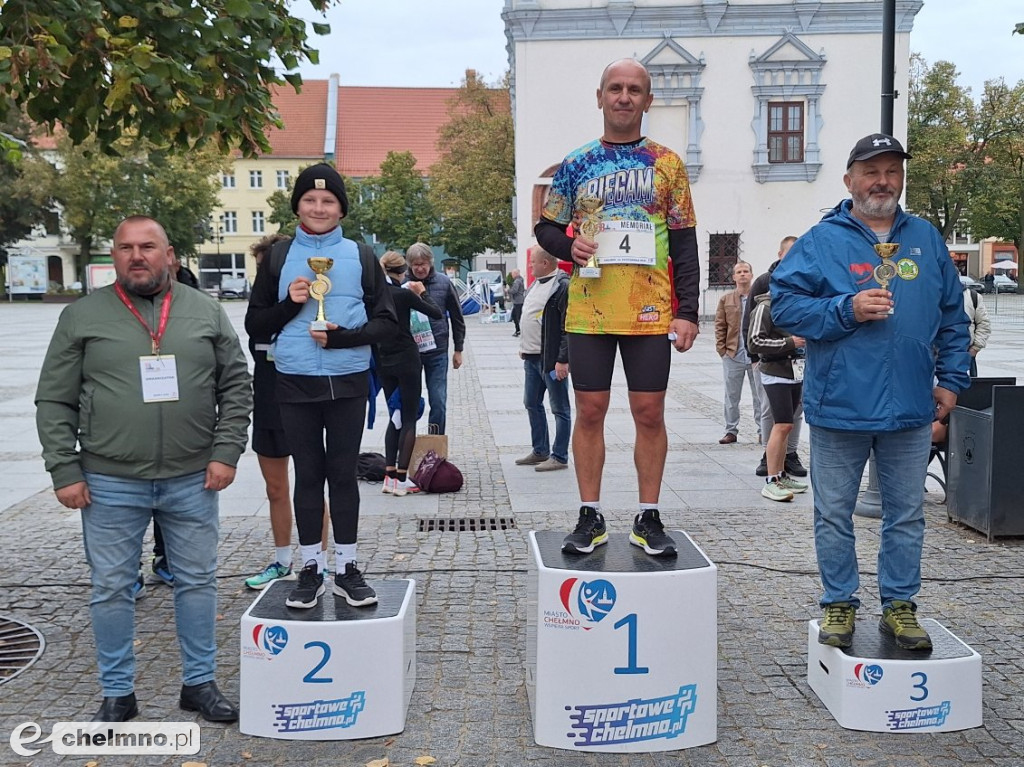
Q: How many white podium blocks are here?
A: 3